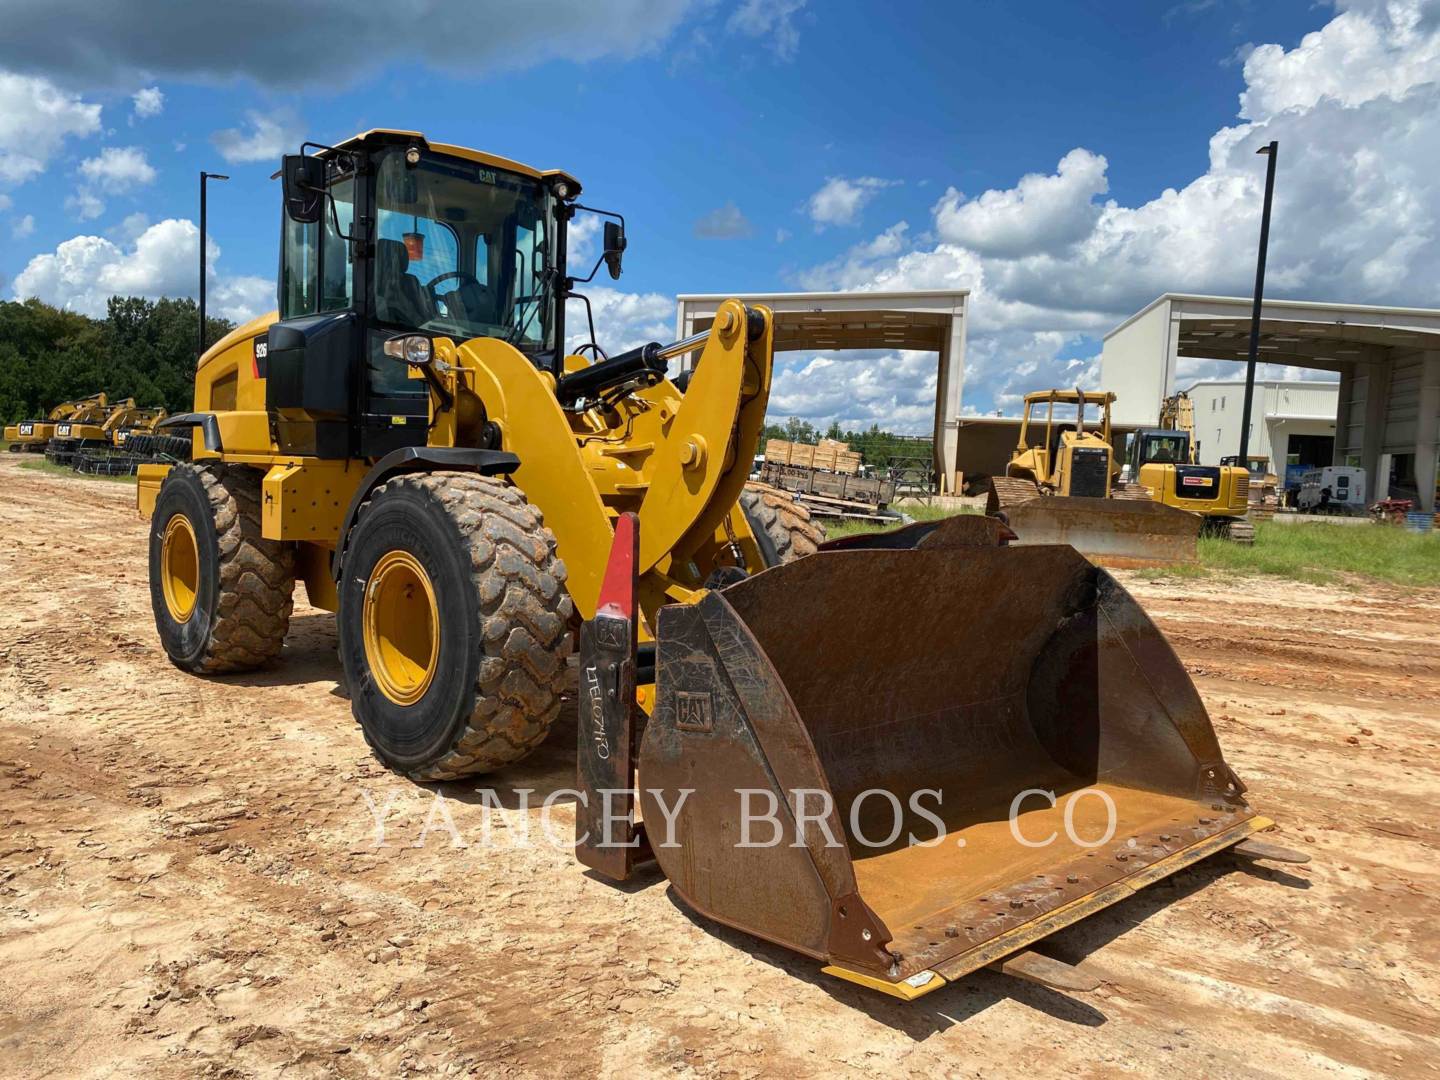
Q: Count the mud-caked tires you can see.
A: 3